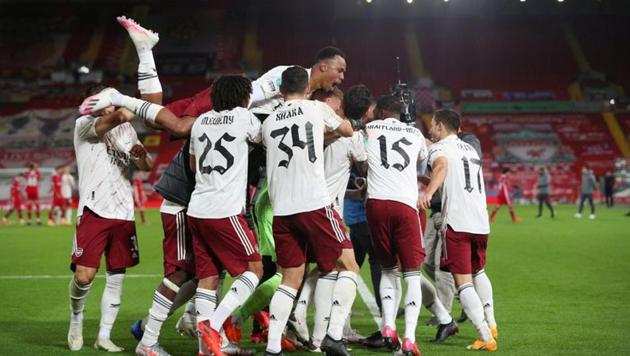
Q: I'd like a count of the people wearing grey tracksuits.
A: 2